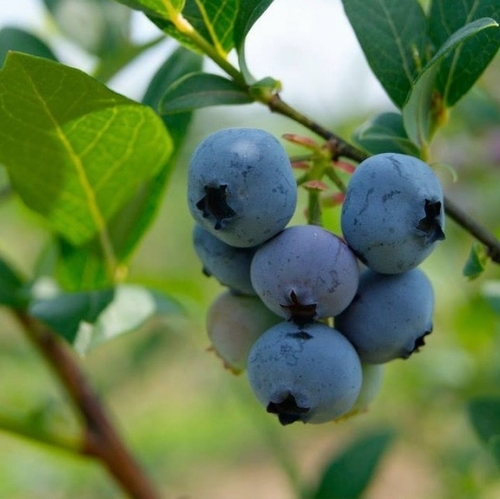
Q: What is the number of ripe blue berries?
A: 6